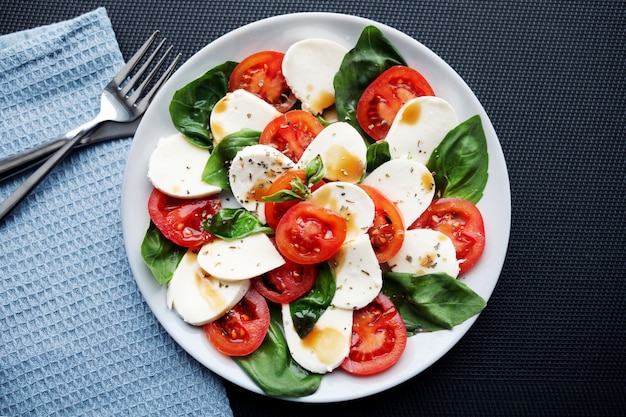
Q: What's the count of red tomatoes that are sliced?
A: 11